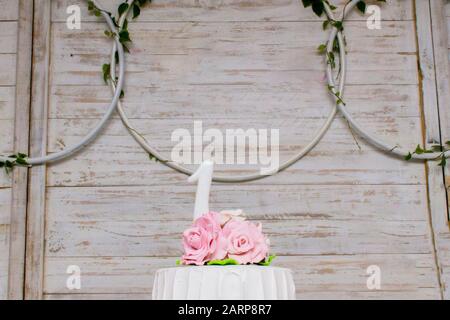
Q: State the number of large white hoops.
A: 3